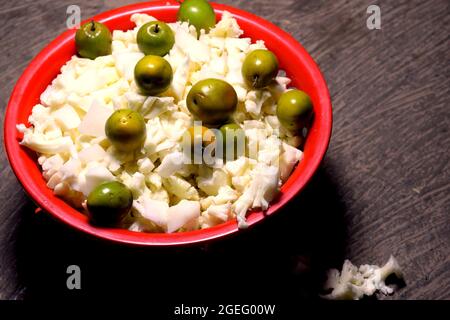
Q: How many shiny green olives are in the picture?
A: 11